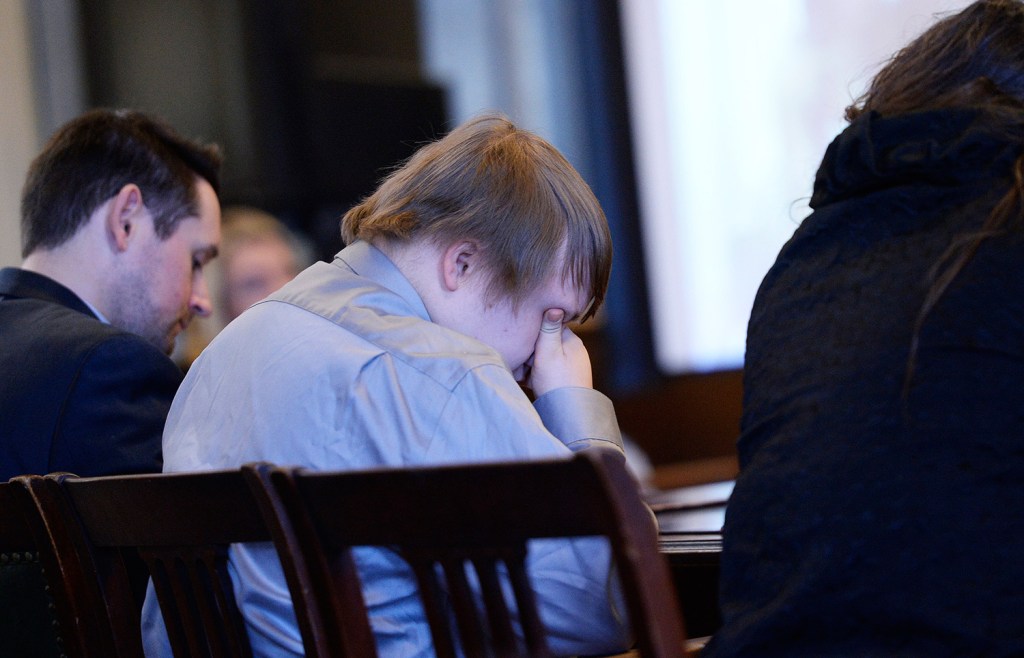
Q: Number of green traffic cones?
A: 0